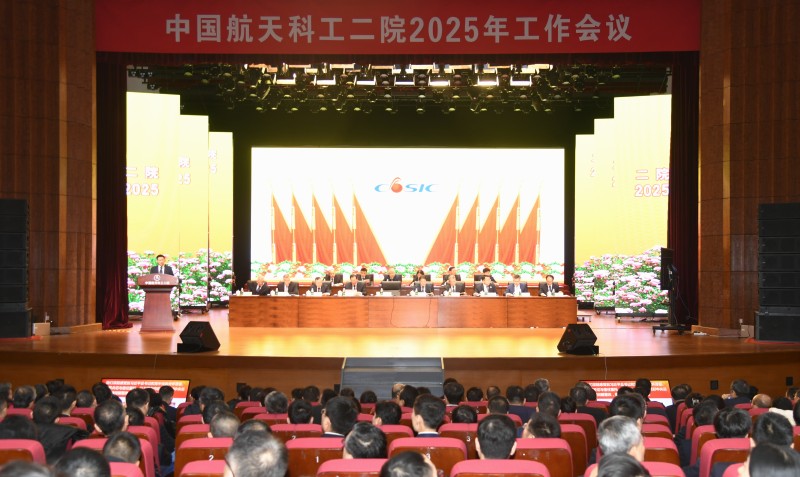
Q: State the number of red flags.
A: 10